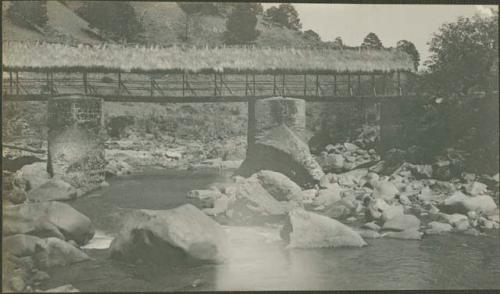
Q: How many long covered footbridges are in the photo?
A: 1